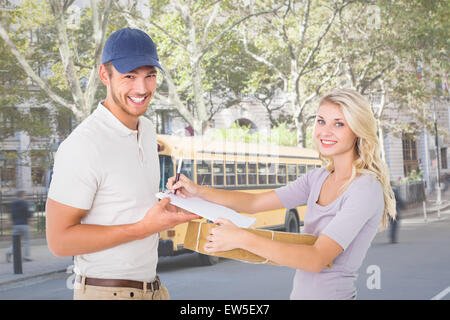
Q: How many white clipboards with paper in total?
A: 1